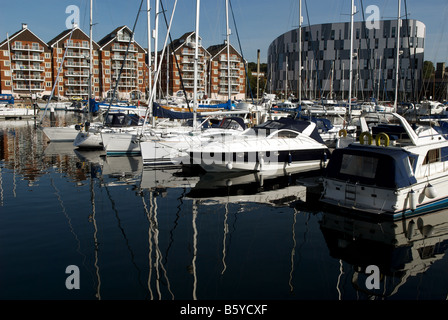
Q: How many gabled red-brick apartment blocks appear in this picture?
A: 5